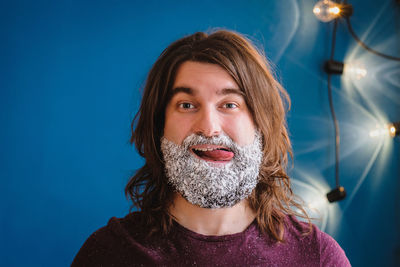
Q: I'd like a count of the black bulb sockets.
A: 4